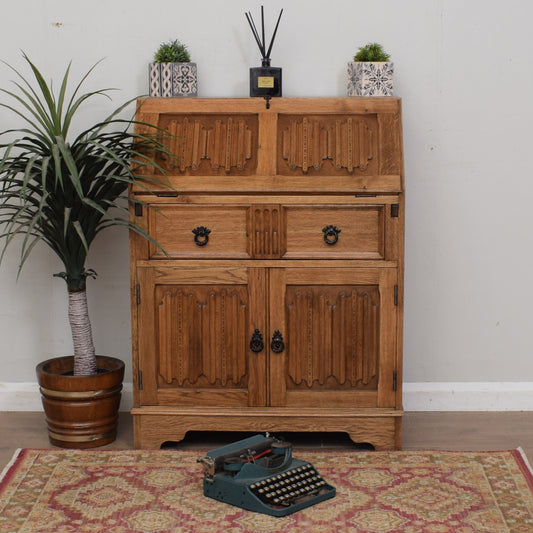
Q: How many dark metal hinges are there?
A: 6